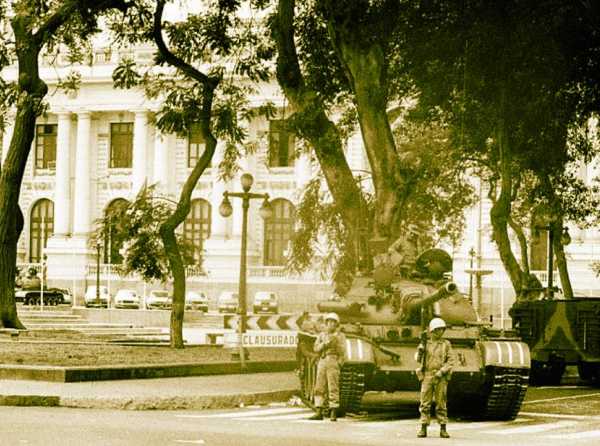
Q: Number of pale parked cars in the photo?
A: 6